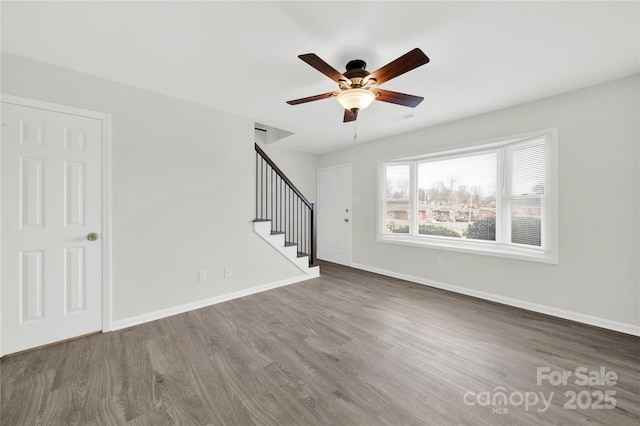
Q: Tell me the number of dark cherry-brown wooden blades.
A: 5